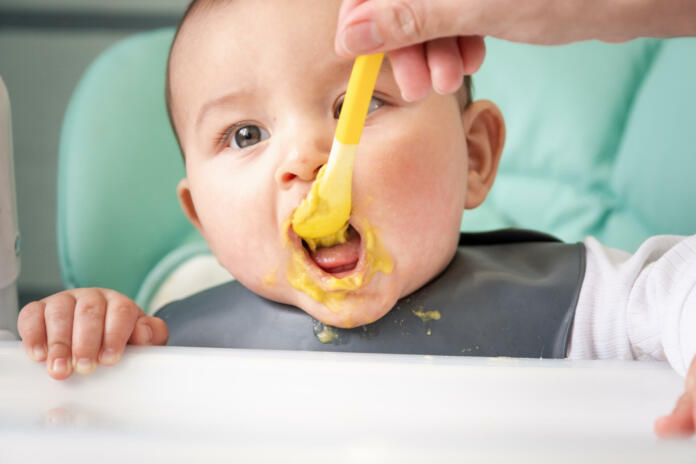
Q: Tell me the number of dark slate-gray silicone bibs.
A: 1